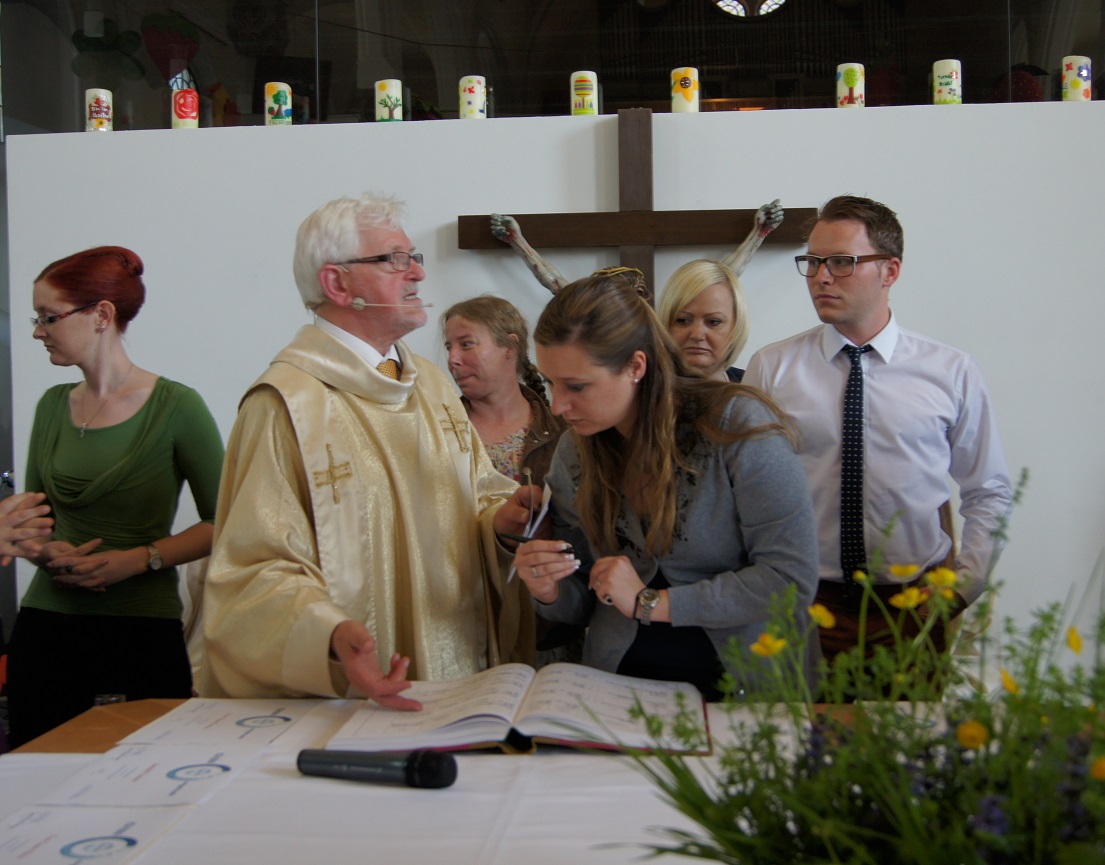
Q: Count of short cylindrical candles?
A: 10